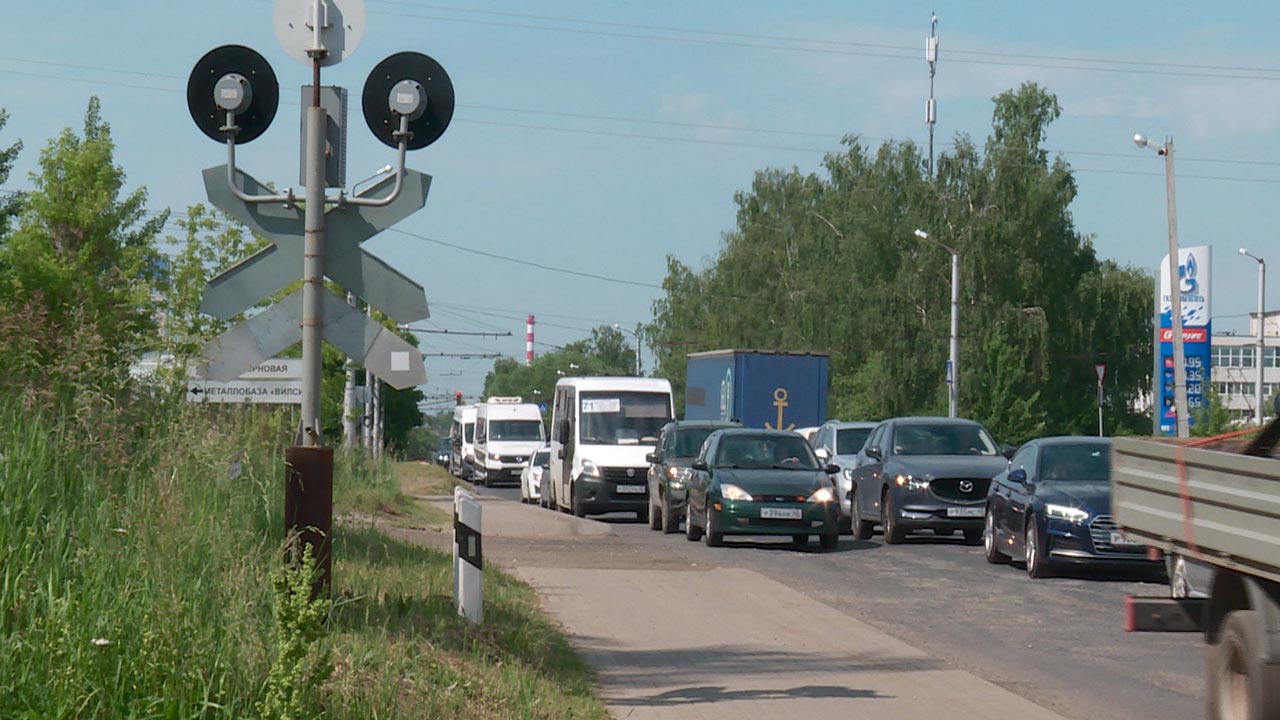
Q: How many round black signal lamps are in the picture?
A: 2